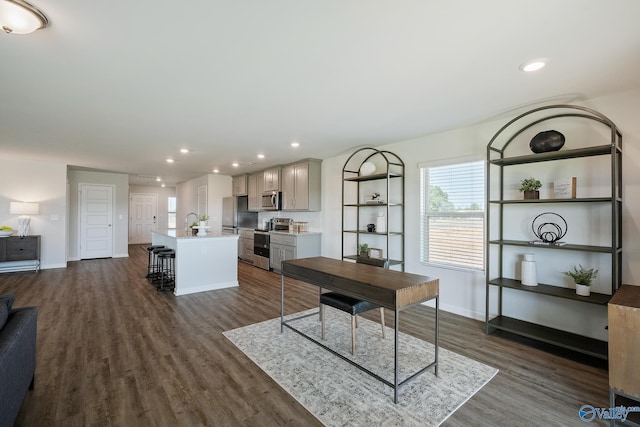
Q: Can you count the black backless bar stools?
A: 3